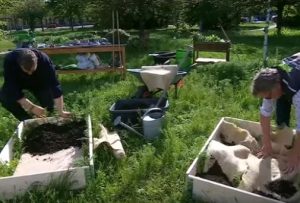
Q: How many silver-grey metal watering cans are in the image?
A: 1